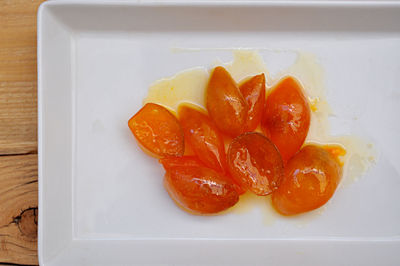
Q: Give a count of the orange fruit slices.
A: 8